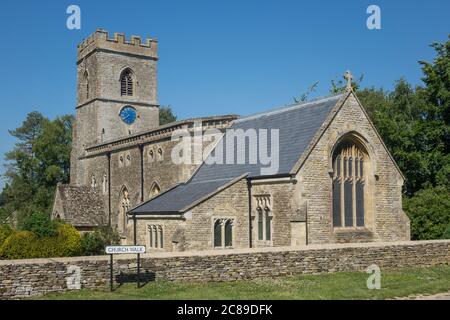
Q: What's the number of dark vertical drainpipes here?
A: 4